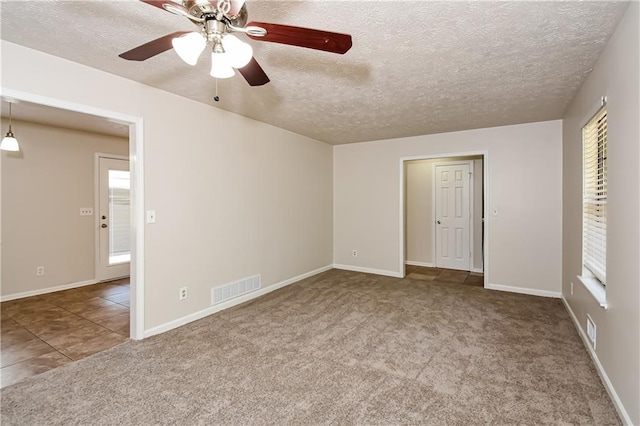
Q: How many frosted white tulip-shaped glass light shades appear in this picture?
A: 3